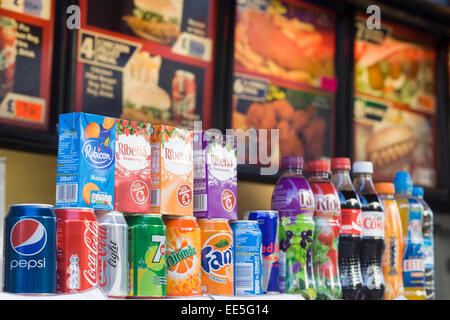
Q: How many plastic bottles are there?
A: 7